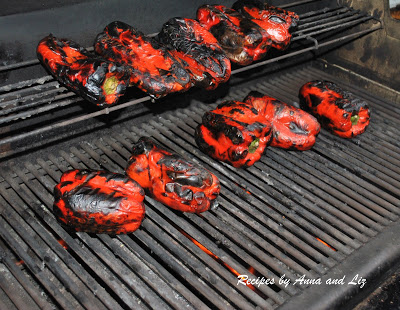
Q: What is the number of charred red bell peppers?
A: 10